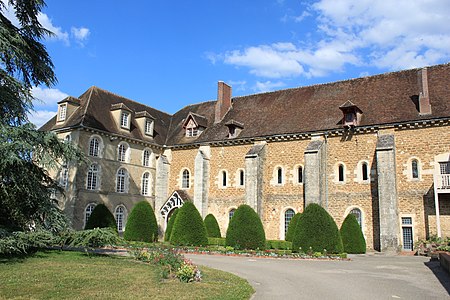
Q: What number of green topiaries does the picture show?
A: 9